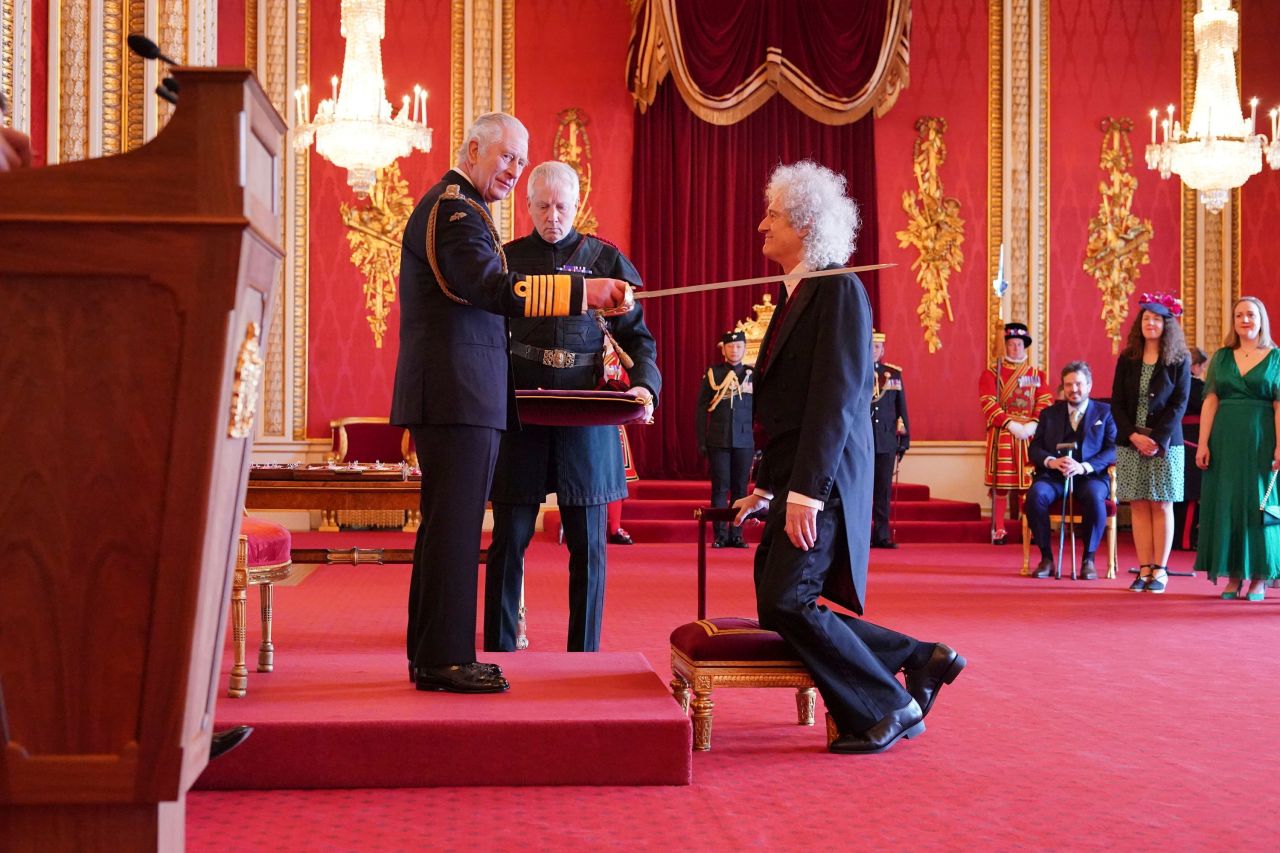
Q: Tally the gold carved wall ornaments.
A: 4